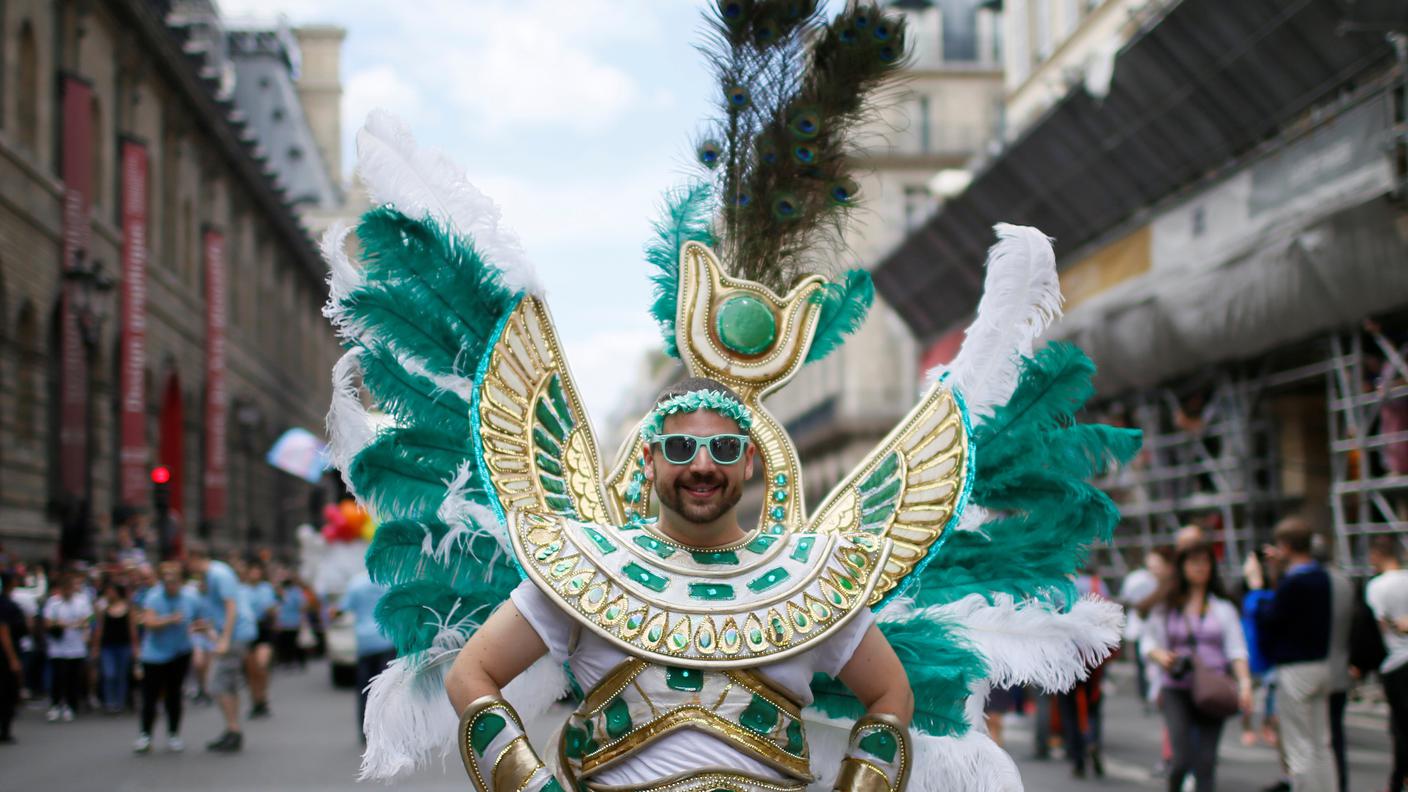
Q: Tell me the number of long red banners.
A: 3